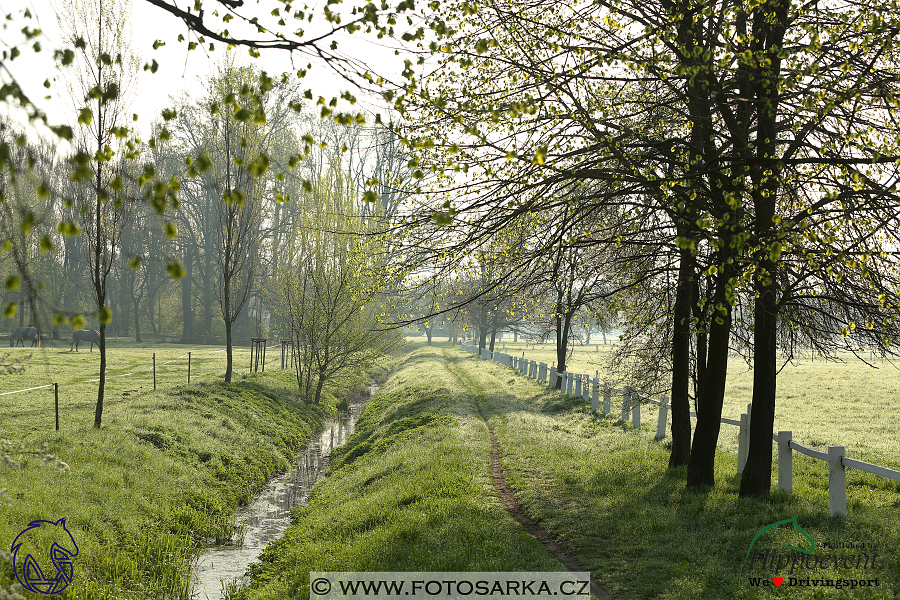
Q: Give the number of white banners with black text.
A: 1